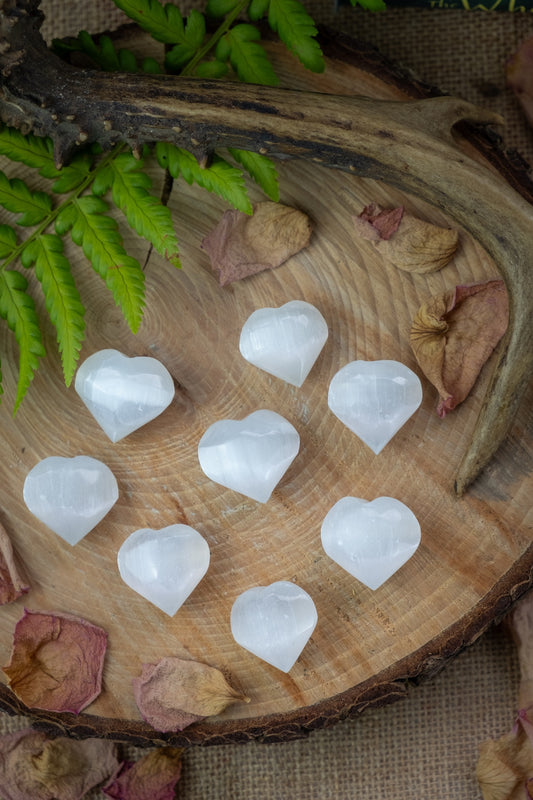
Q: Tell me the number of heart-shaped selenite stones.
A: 8